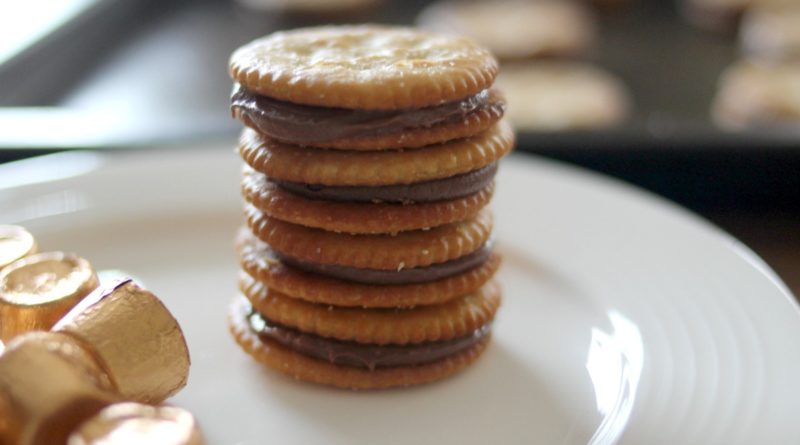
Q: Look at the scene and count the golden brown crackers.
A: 8